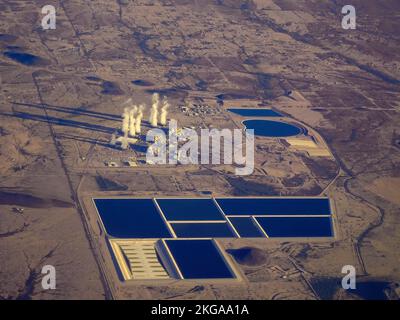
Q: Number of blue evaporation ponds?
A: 9